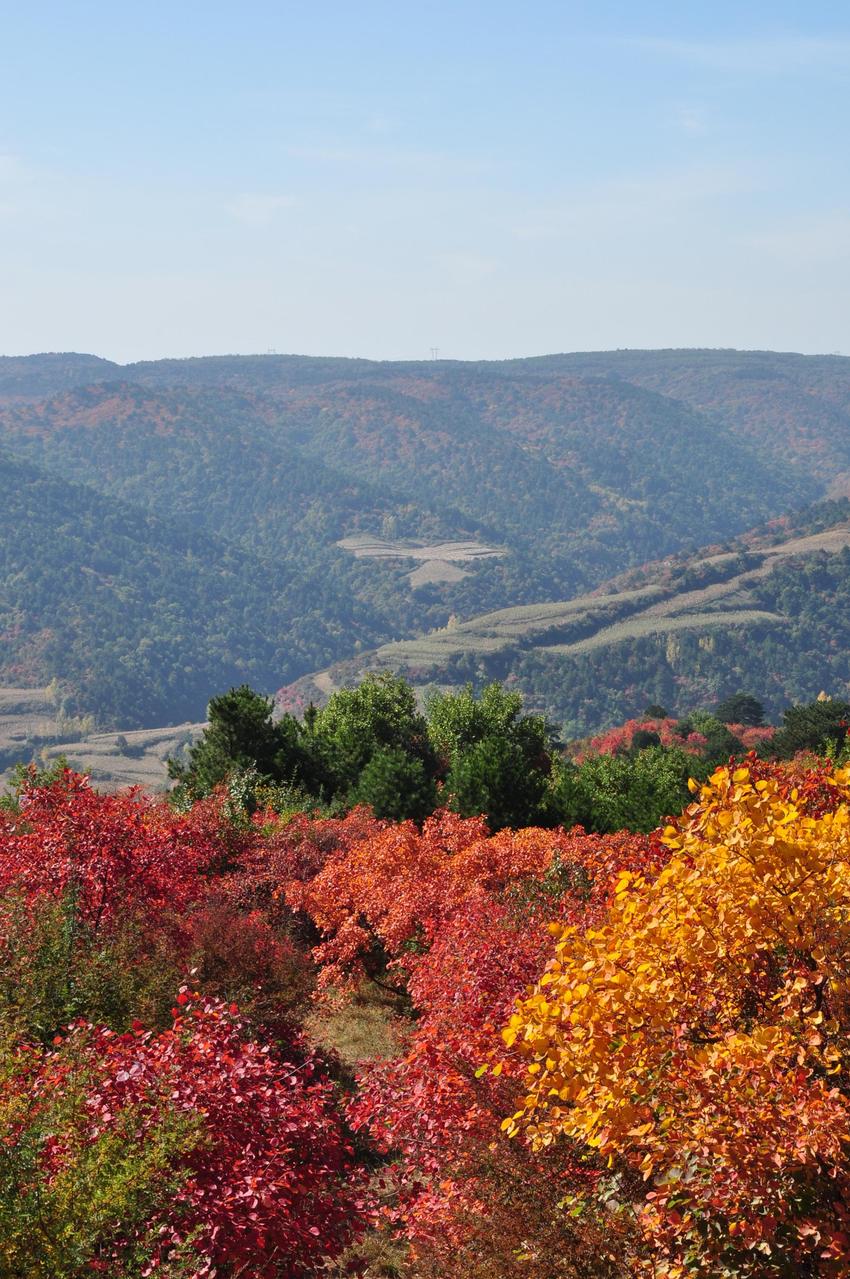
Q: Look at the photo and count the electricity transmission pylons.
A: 2